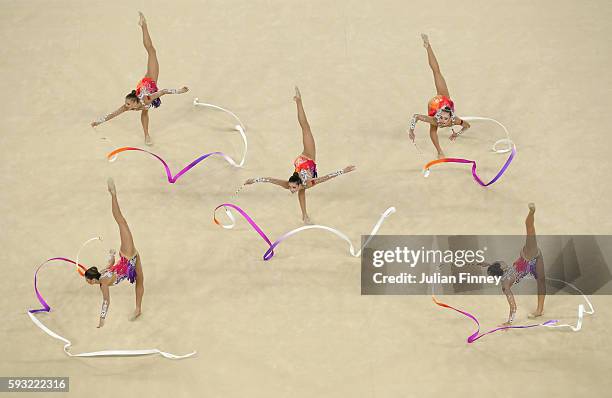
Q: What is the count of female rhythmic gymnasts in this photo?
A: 5